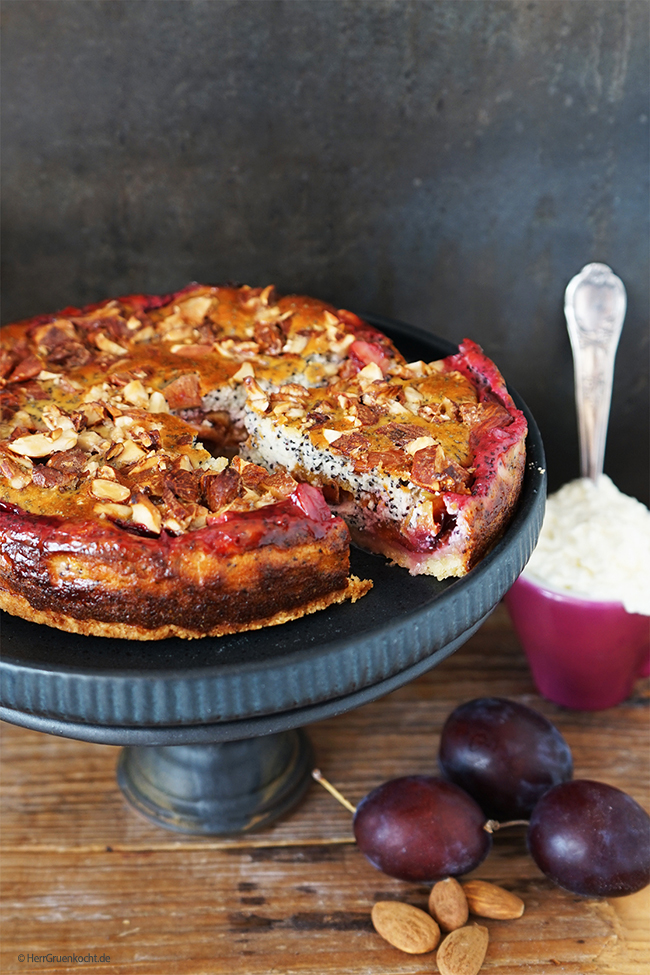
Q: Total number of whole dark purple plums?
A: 3